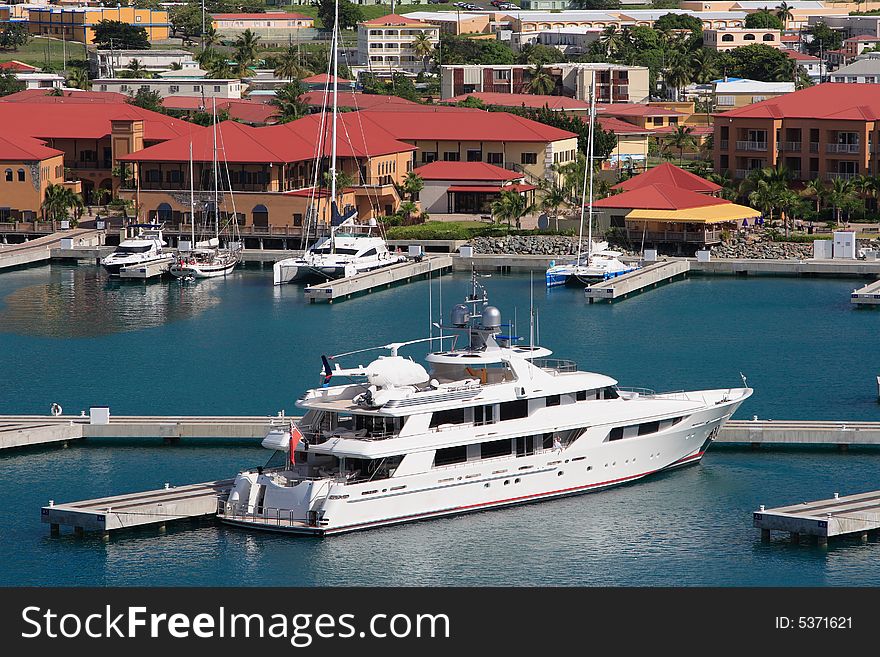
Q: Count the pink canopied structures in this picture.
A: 0